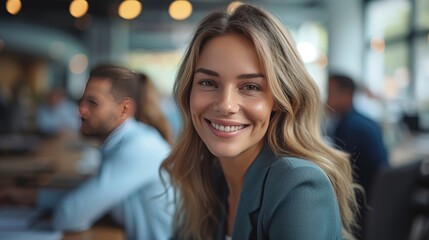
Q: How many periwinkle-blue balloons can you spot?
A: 0